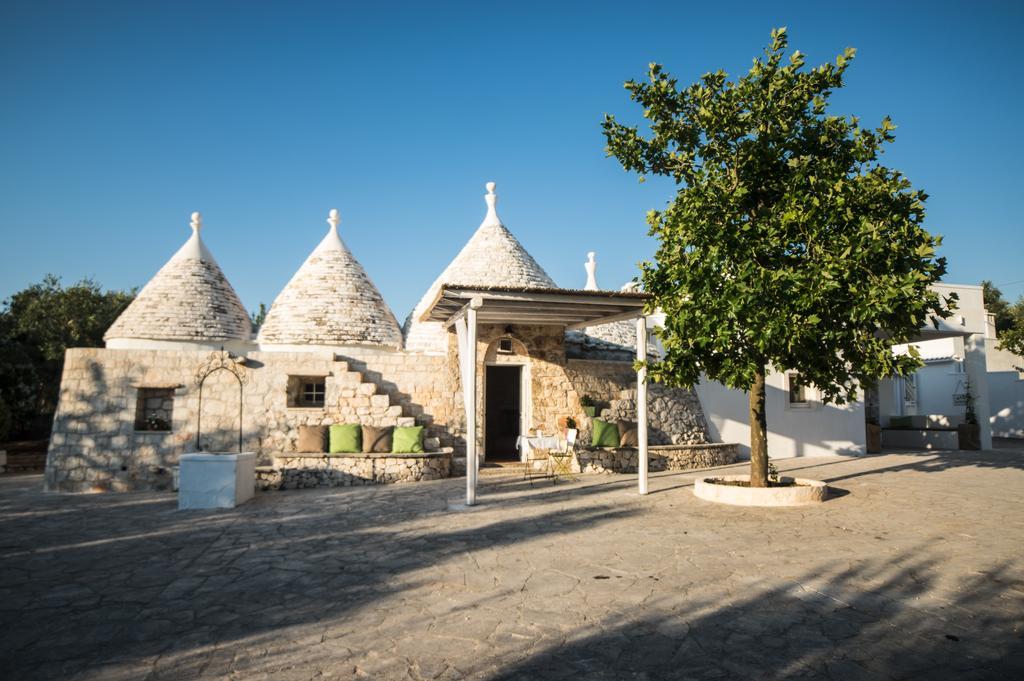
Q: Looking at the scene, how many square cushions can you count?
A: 6